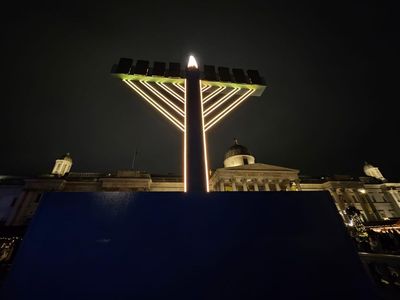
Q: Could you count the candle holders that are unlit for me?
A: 8